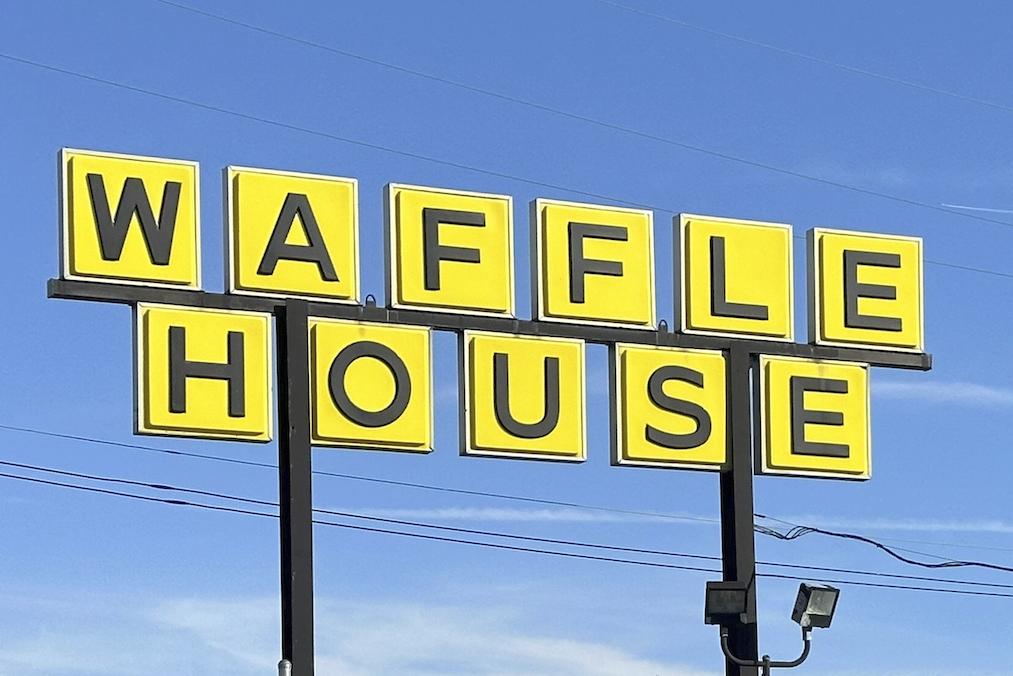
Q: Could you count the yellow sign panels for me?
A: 11